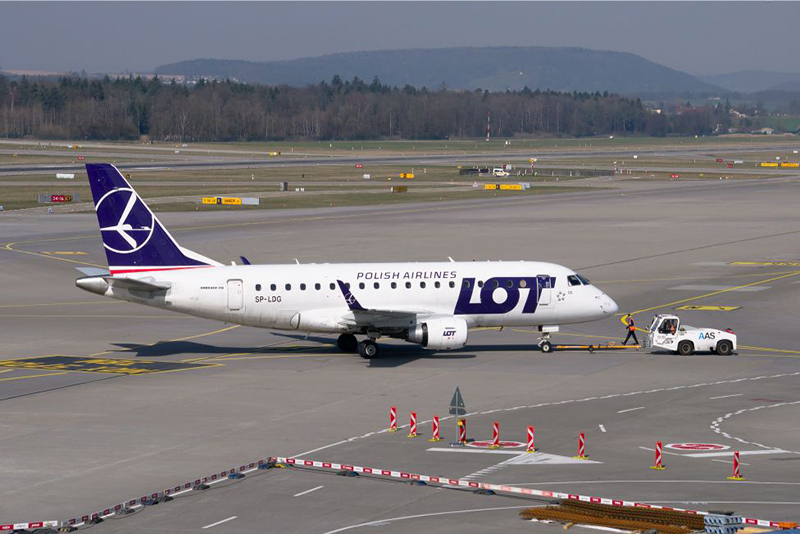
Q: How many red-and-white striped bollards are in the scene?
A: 9